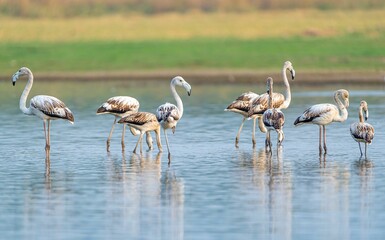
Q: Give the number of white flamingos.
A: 9